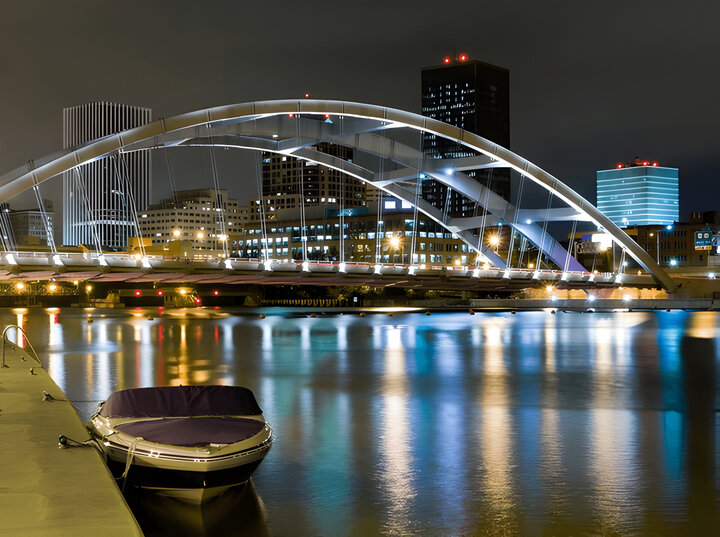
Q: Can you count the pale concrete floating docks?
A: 1